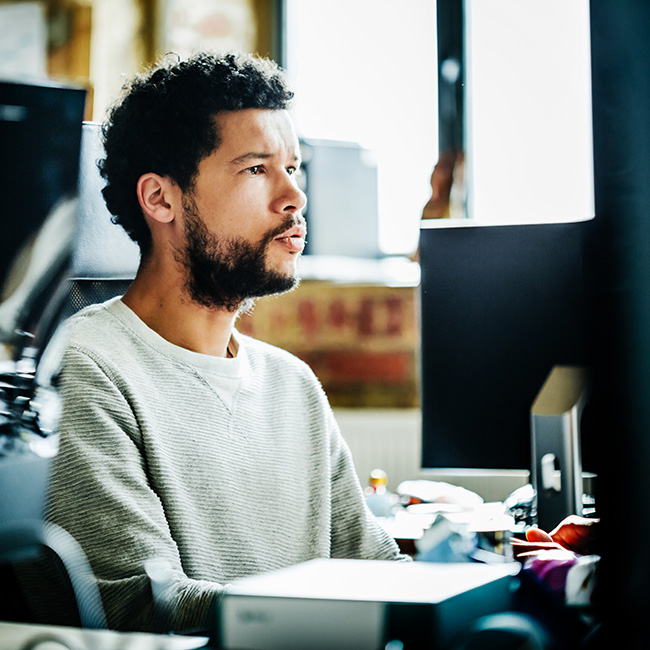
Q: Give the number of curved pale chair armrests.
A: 1